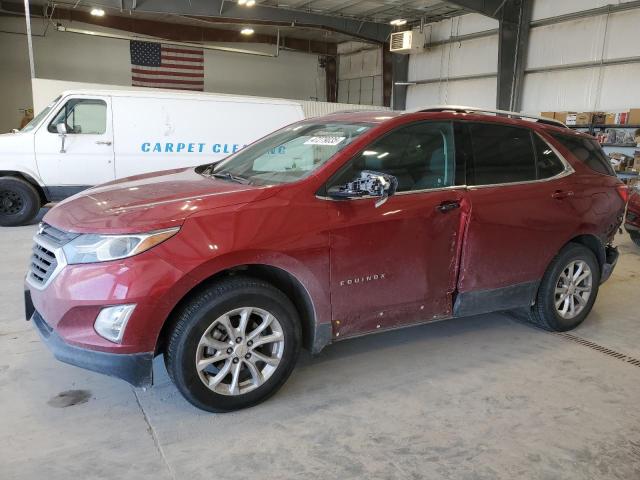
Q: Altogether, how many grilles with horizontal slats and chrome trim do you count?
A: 1